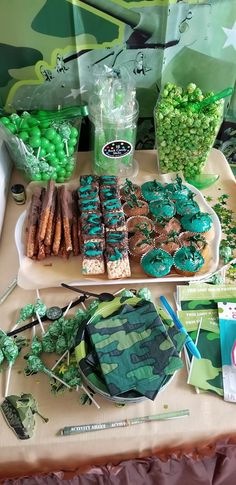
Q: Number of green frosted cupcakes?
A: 7